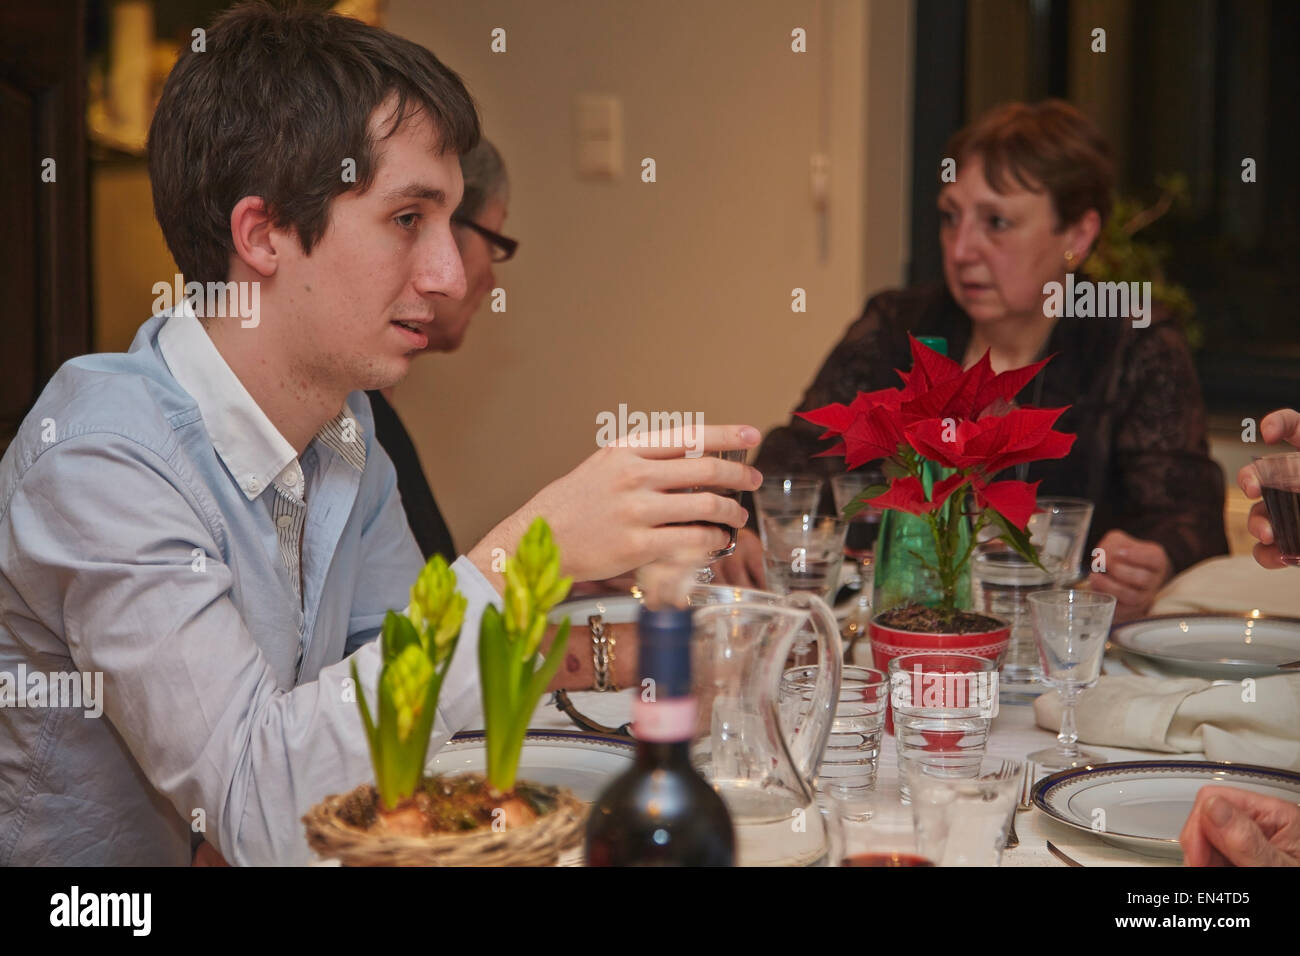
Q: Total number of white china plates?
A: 4